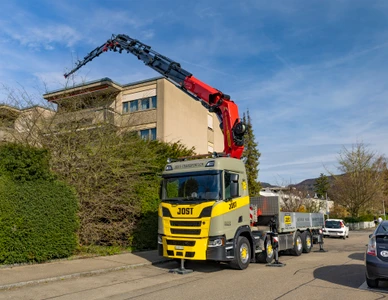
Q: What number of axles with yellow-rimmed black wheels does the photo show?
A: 4